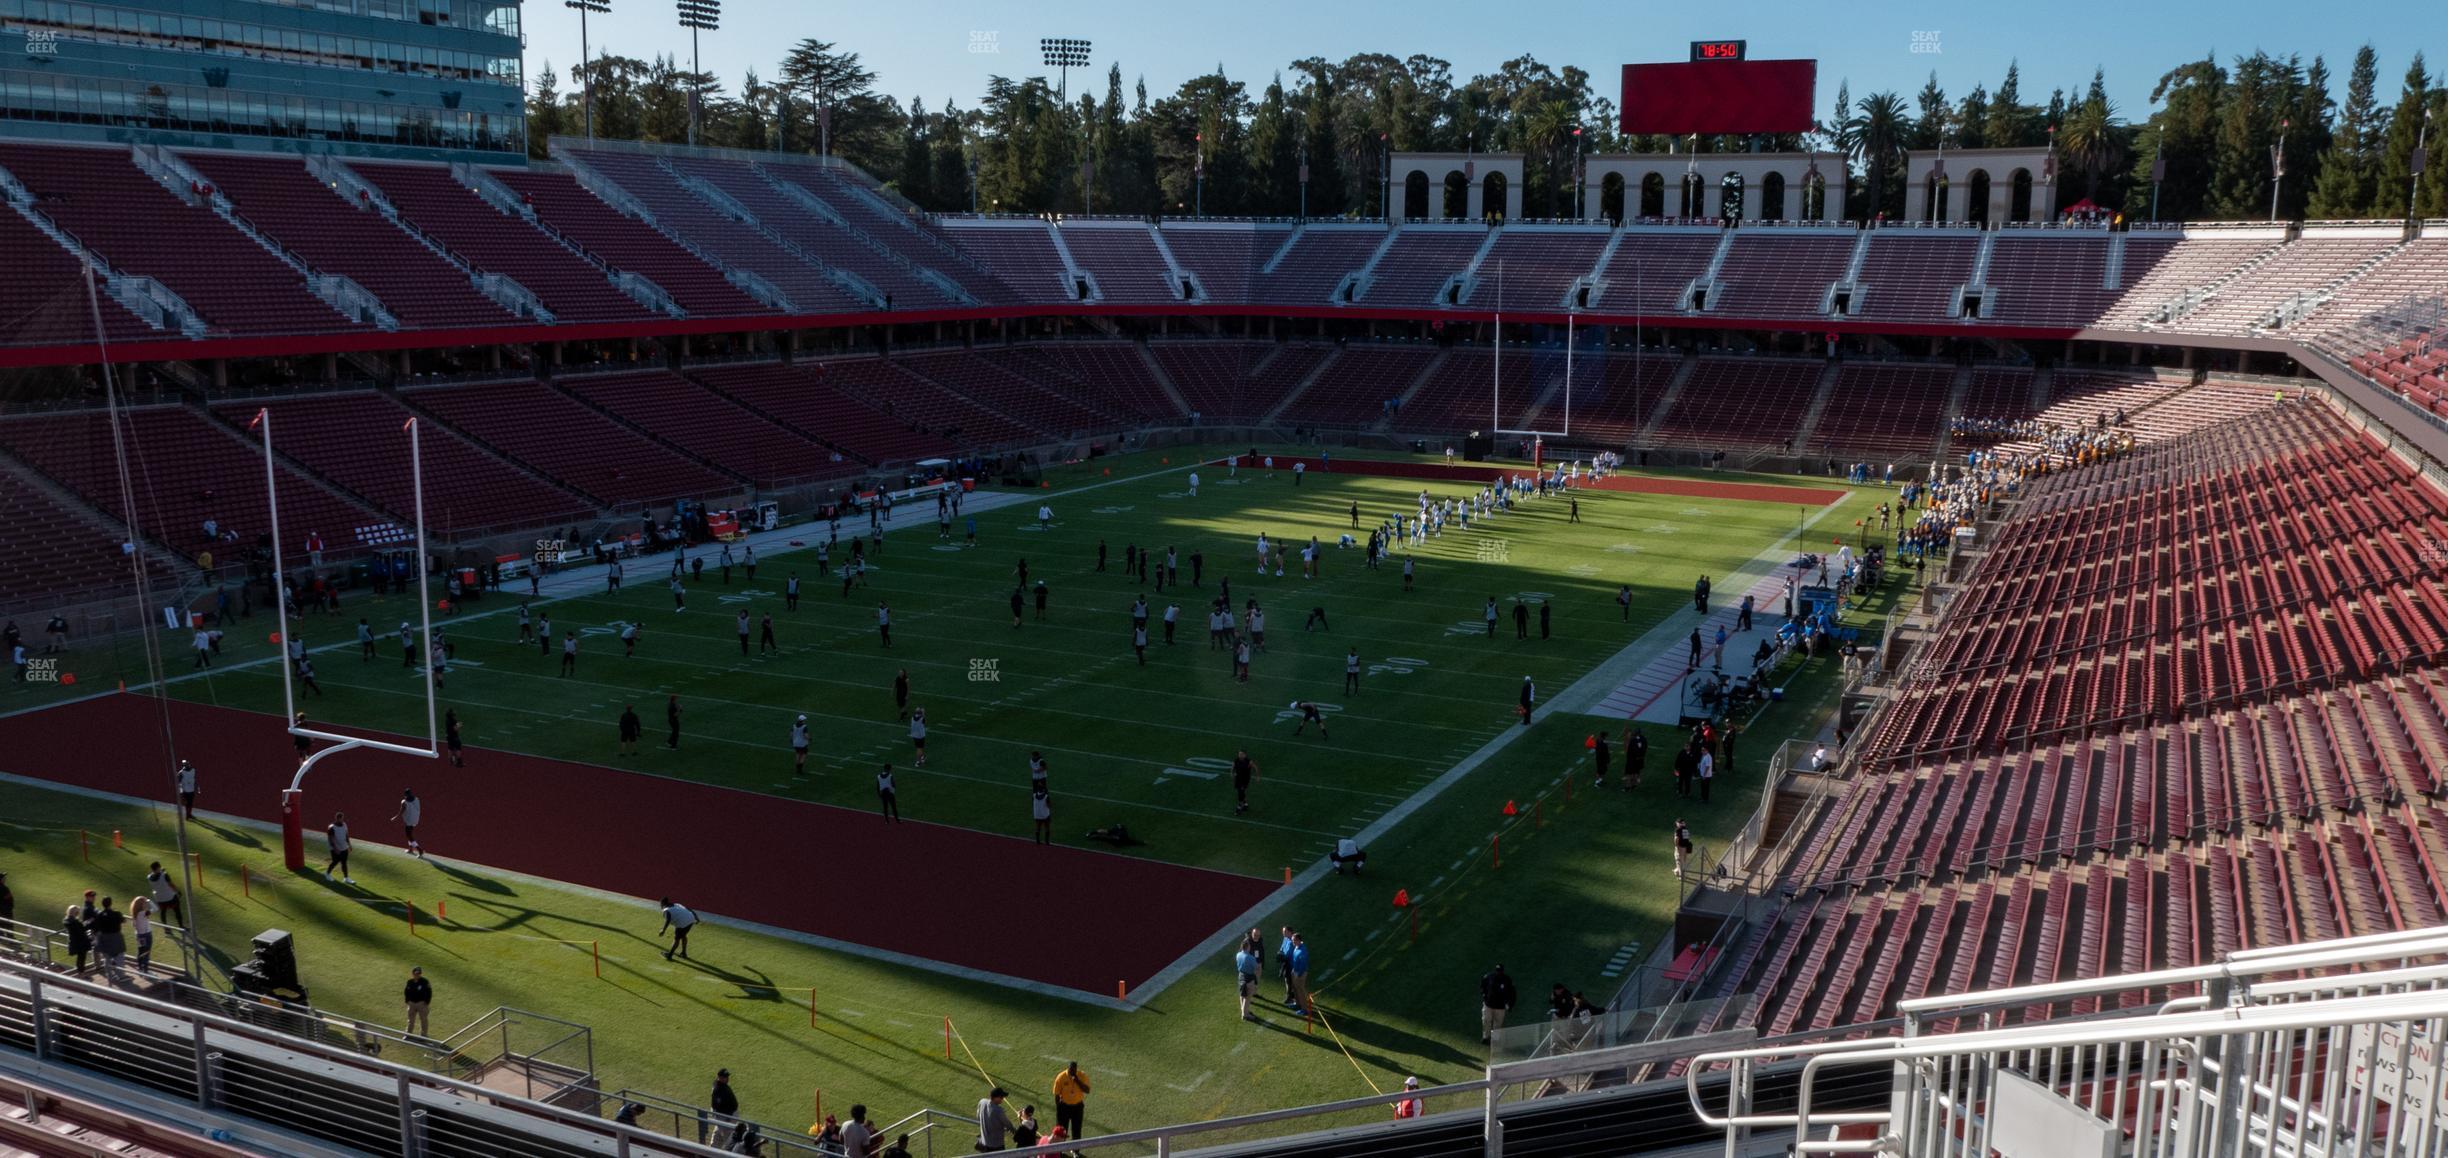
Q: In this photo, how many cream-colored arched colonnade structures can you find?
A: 3